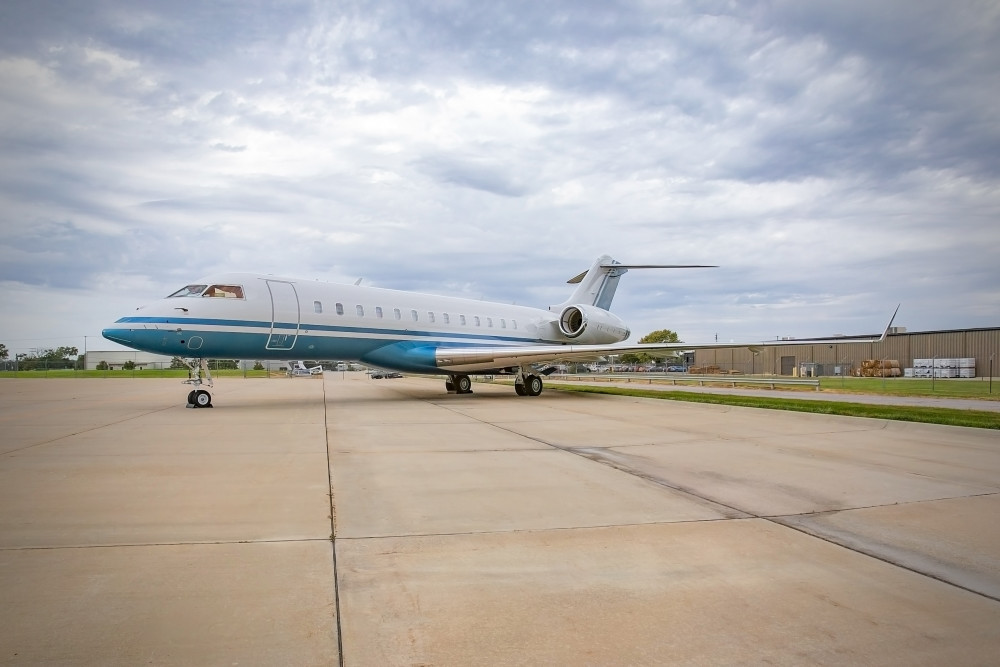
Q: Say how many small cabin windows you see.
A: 13